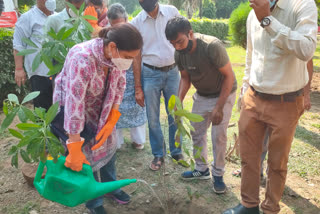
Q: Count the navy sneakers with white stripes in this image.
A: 2